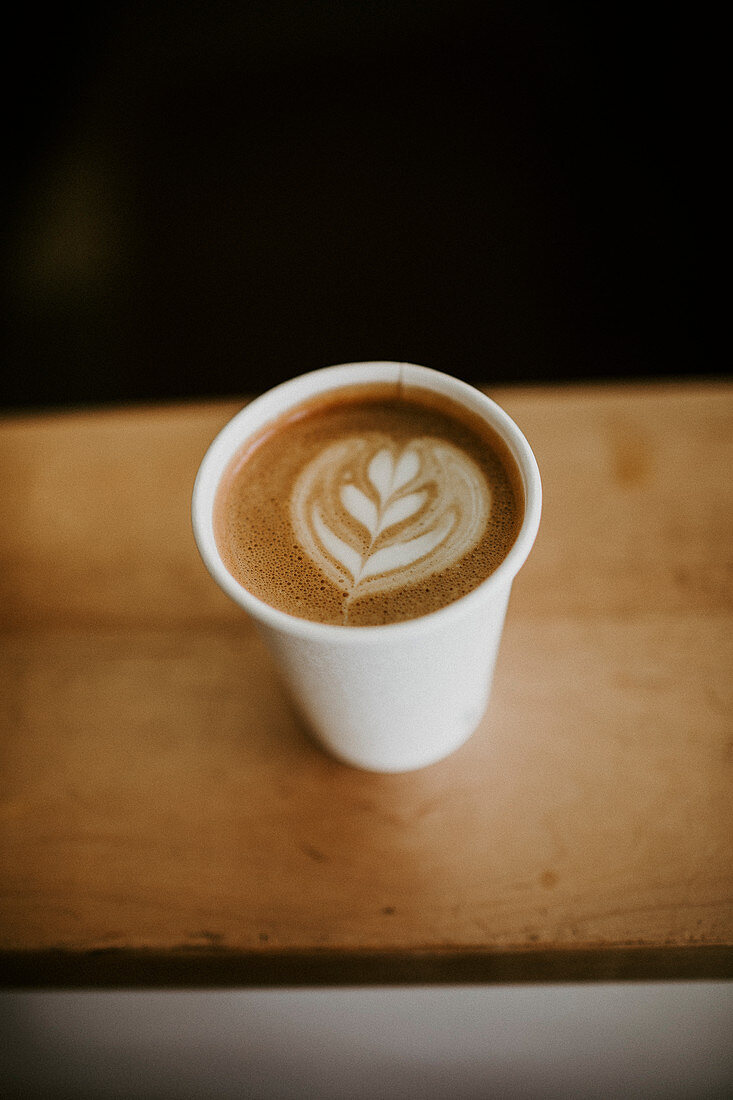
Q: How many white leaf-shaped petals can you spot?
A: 6